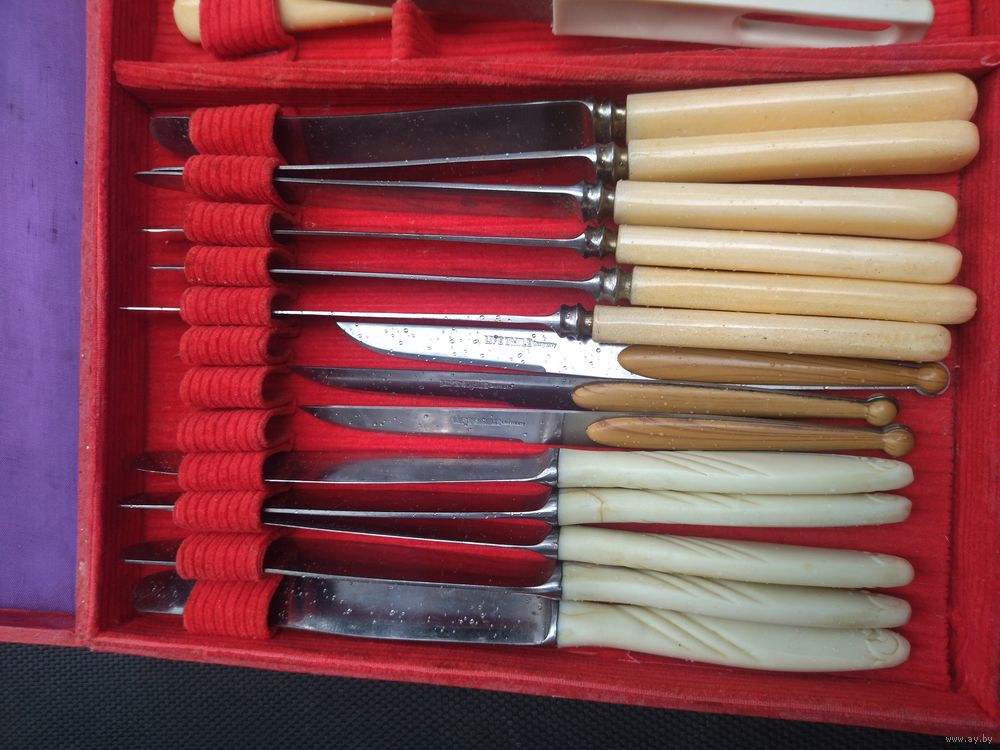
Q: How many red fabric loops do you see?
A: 13